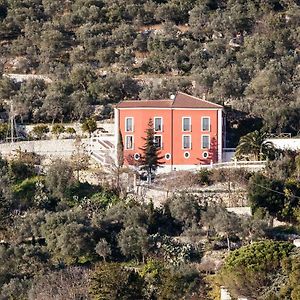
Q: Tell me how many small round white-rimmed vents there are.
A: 4